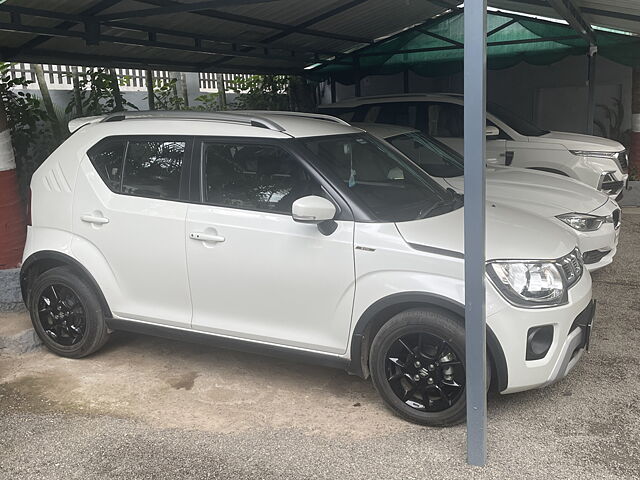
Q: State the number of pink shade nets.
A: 0